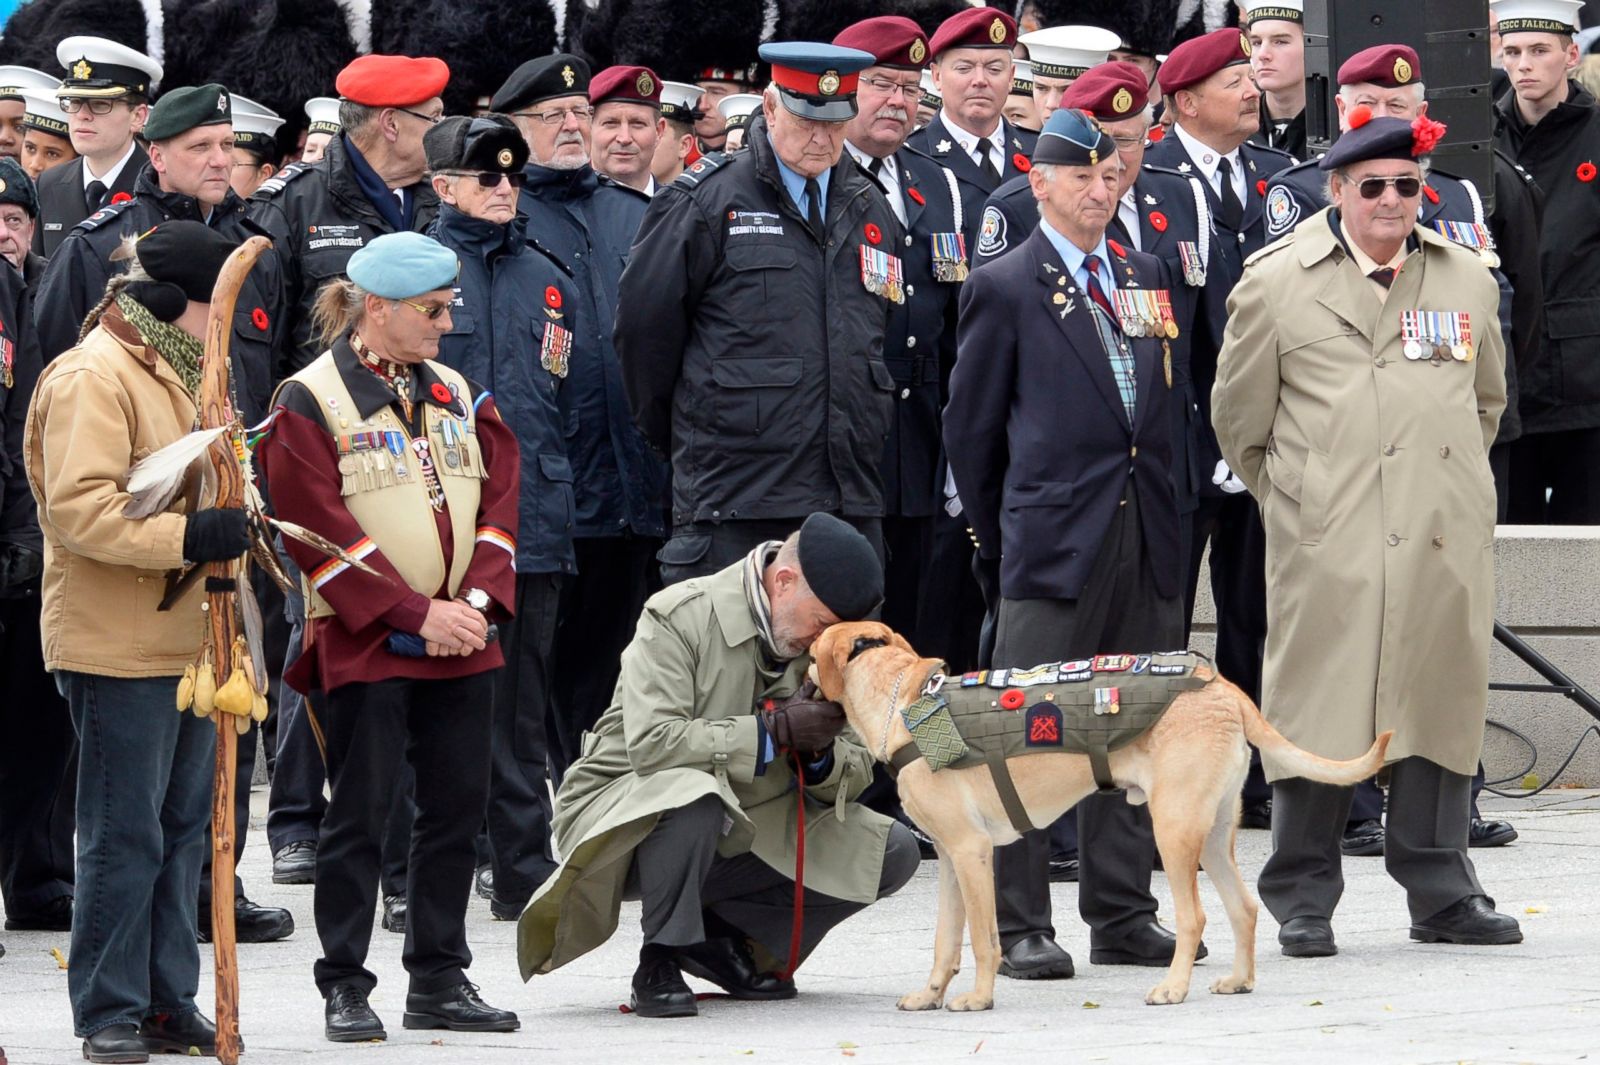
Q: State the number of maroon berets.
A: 6